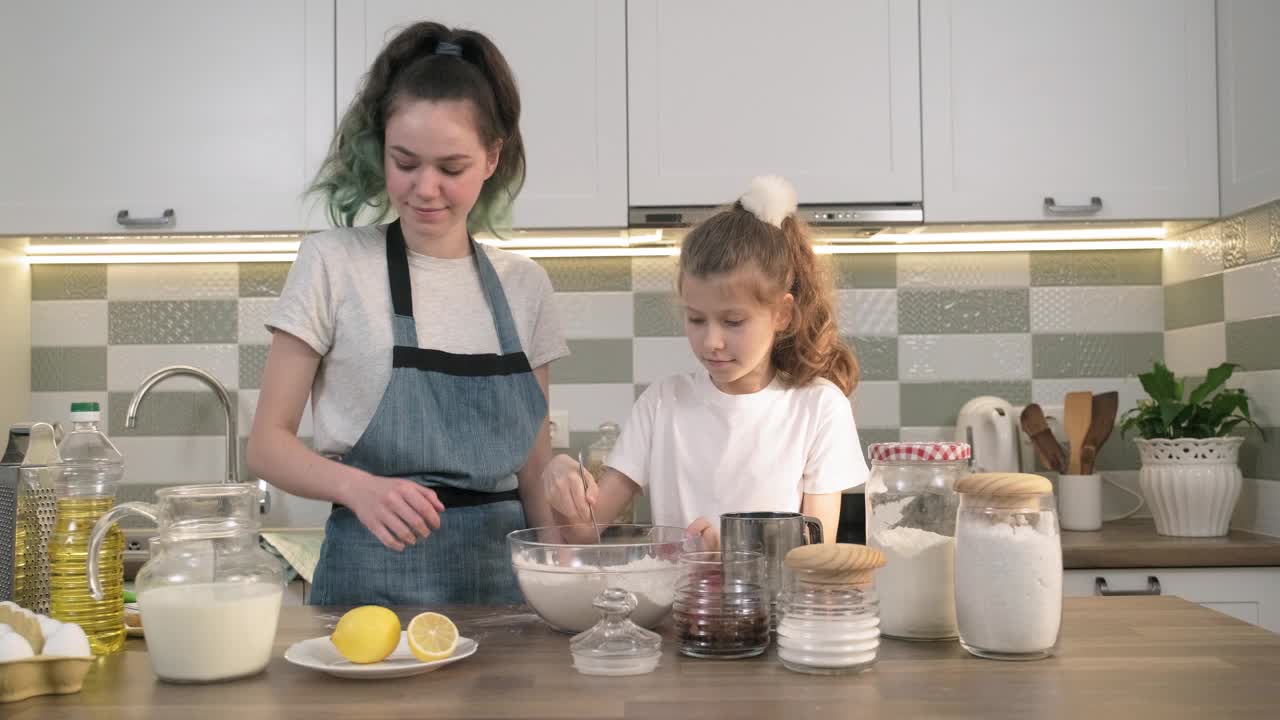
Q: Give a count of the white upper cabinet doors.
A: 5